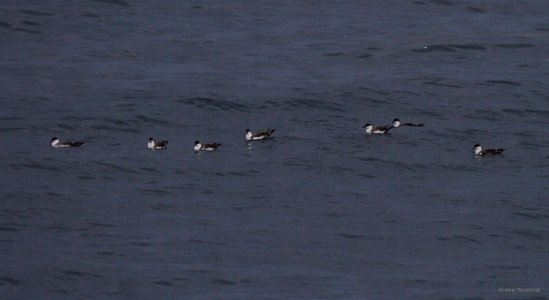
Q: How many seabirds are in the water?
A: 7